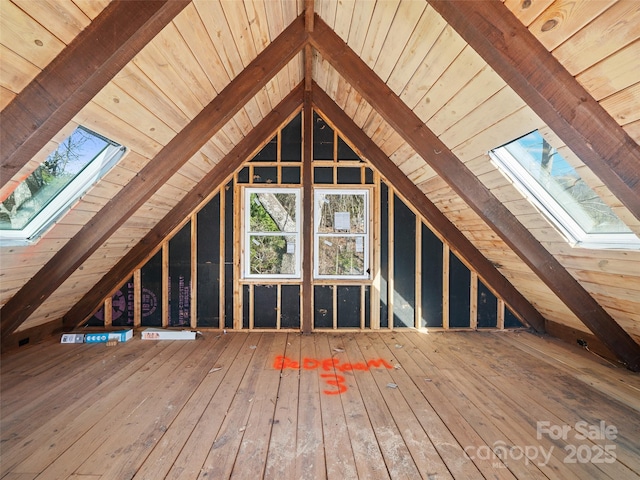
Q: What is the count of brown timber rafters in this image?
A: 6